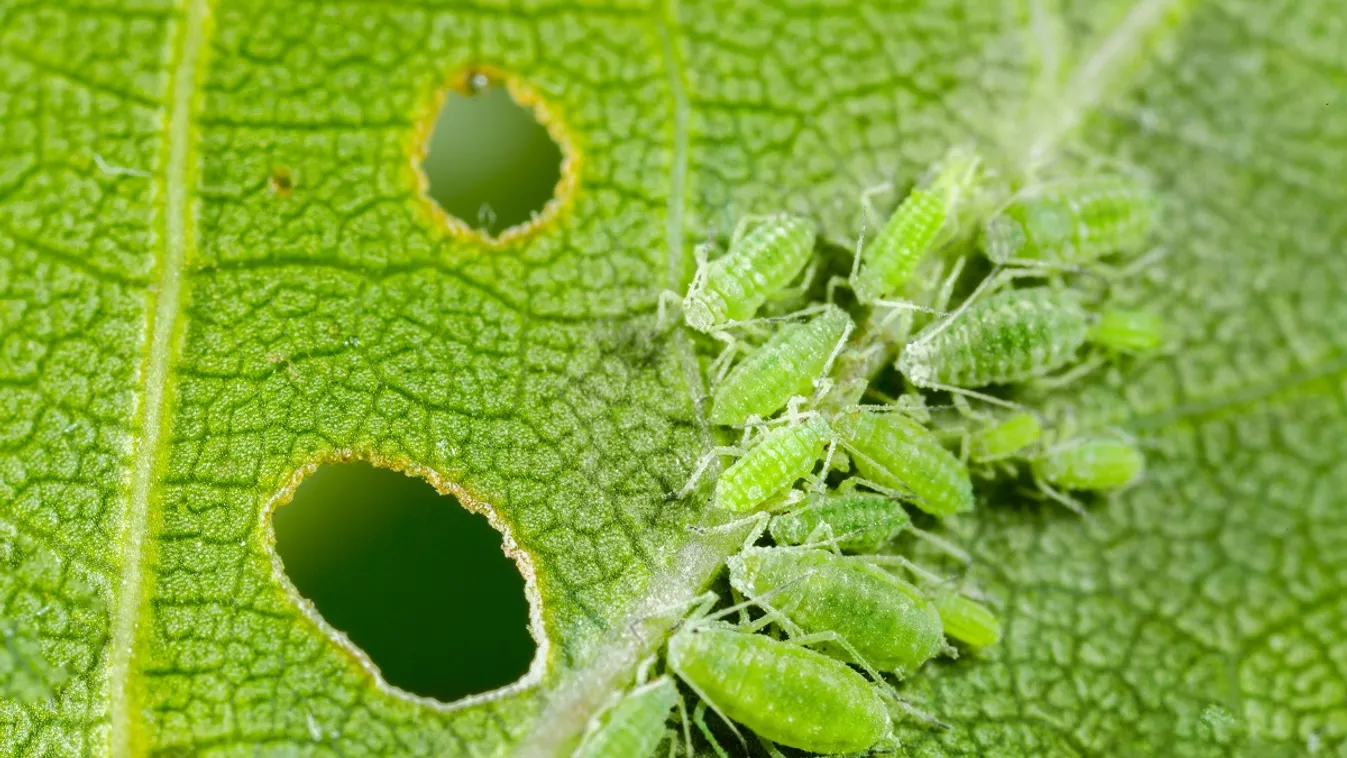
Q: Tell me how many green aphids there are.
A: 15